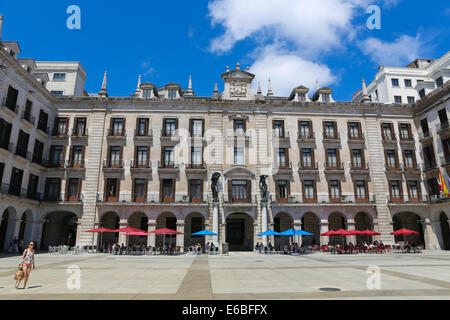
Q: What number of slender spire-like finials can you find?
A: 8